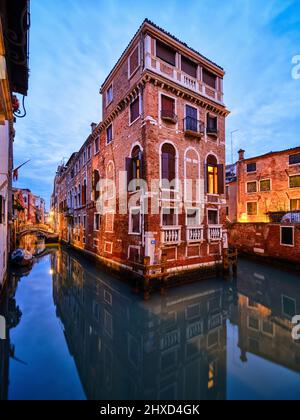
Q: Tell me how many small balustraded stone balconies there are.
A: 3